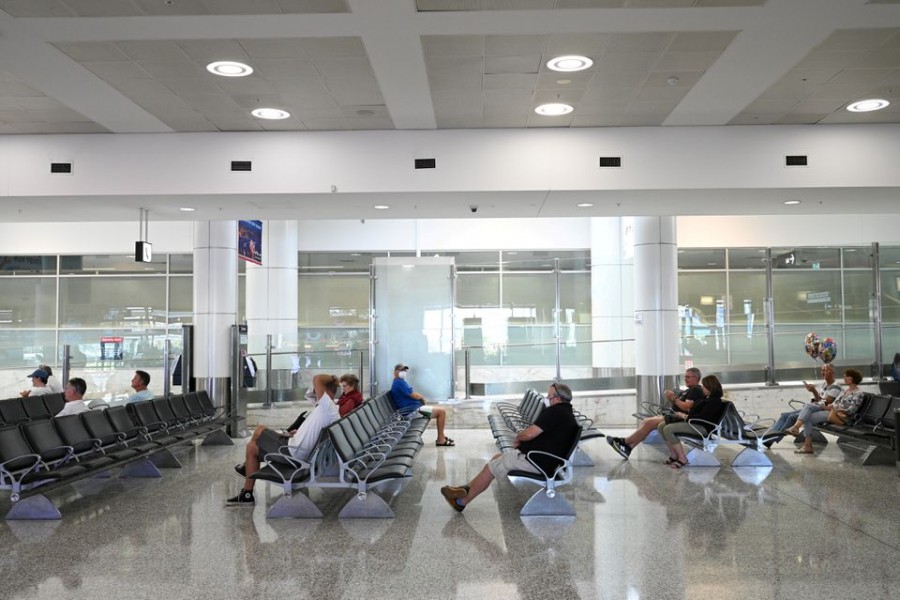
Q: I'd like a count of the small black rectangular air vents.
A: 5